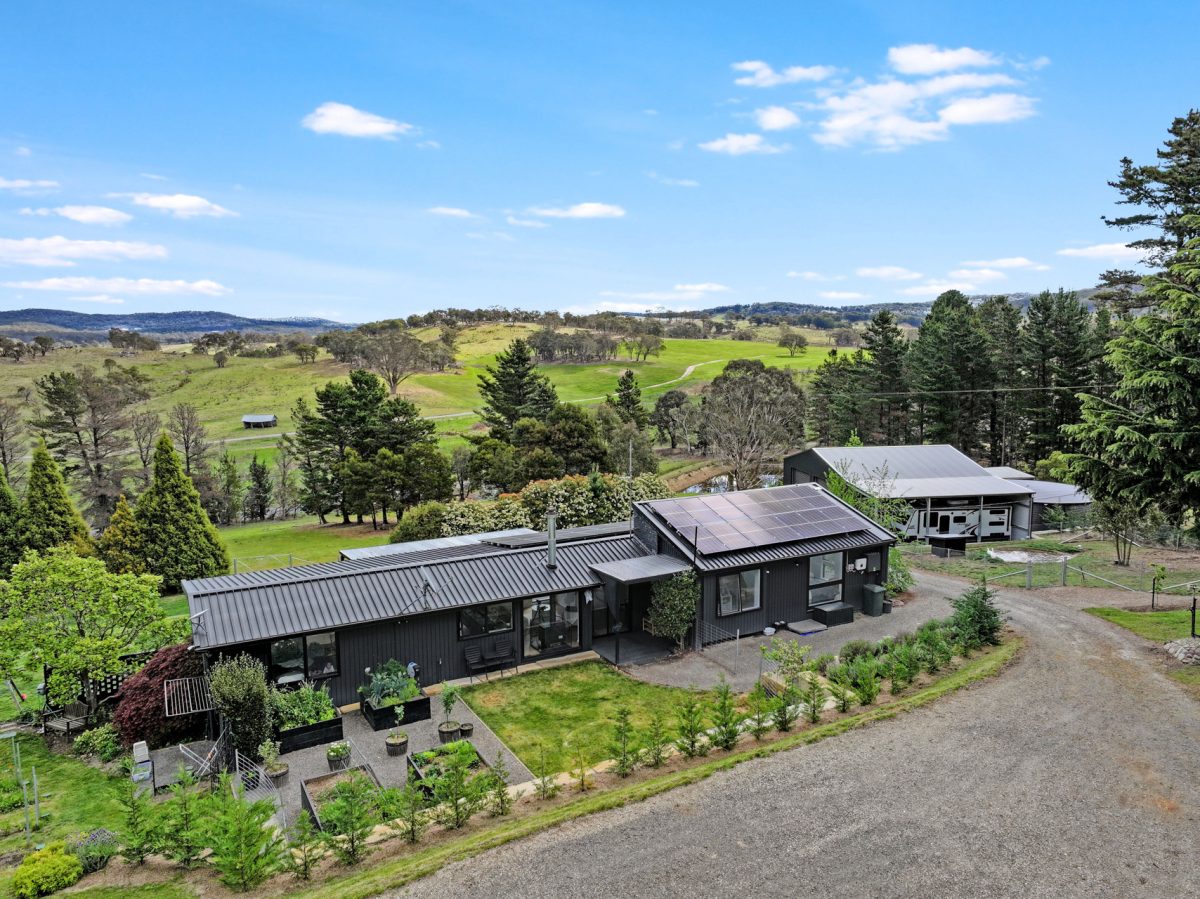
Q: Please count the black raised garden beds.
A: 4